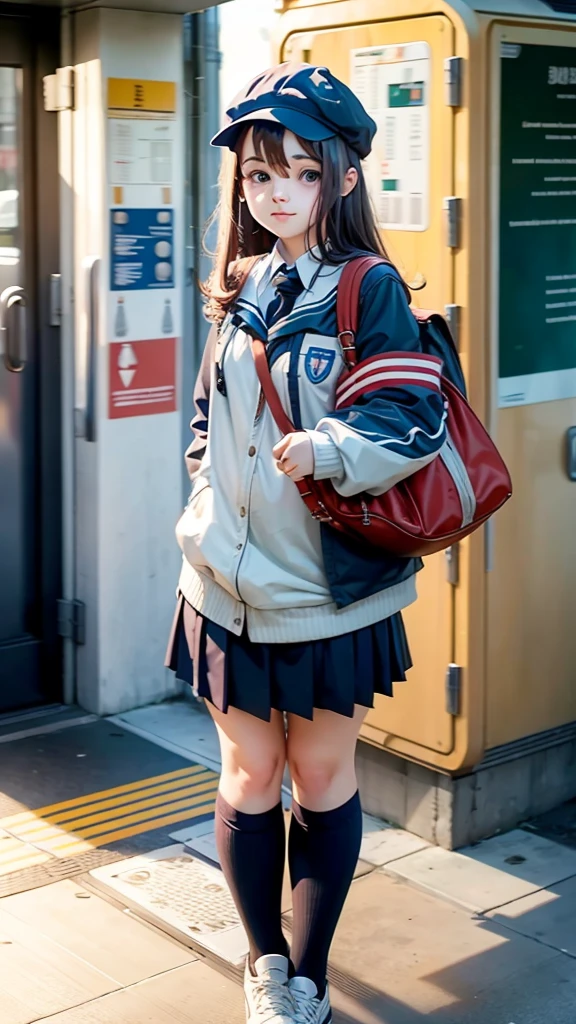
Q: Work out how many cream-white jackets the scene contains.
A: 1